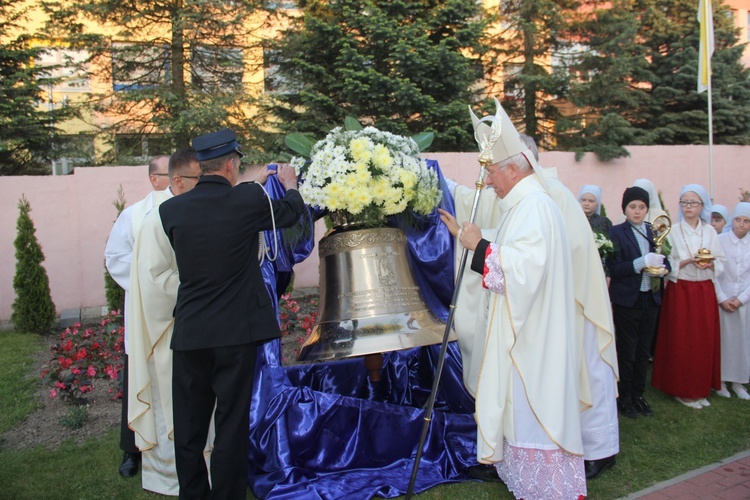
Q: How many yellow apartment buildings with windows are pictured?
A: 1